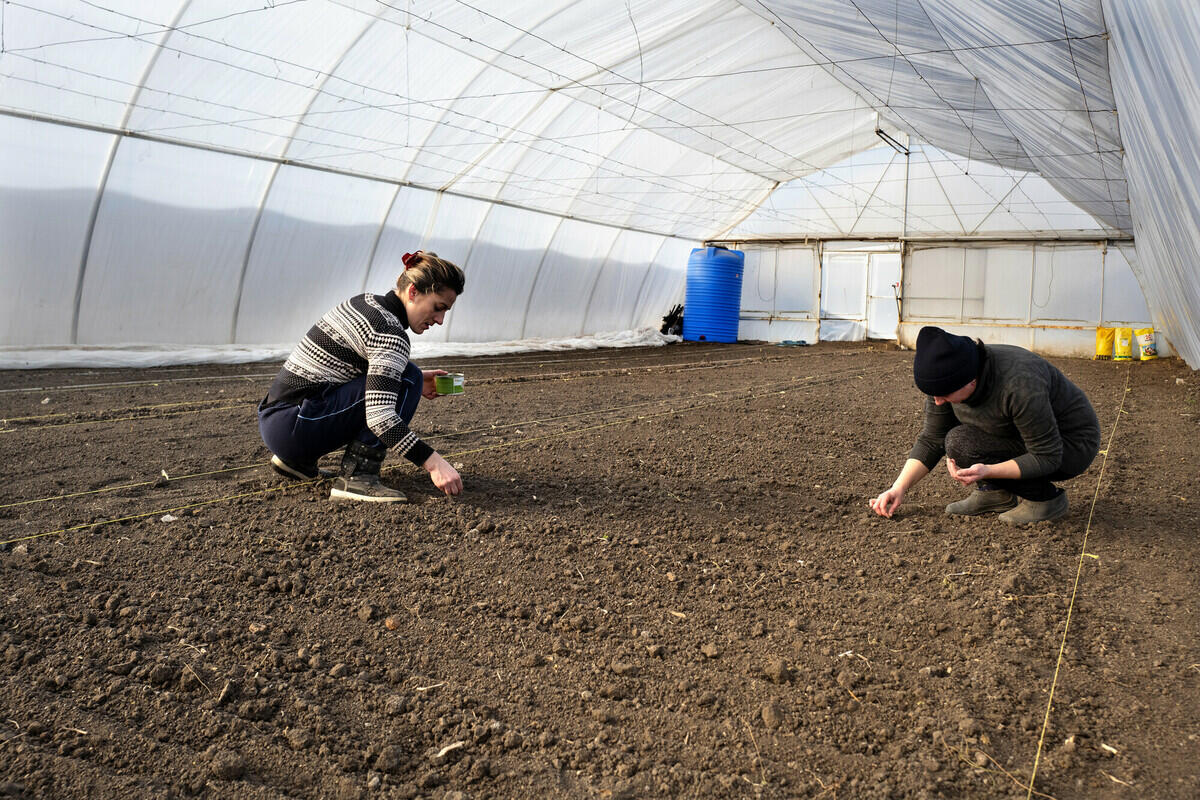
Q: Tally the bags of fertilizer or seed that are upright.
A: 3